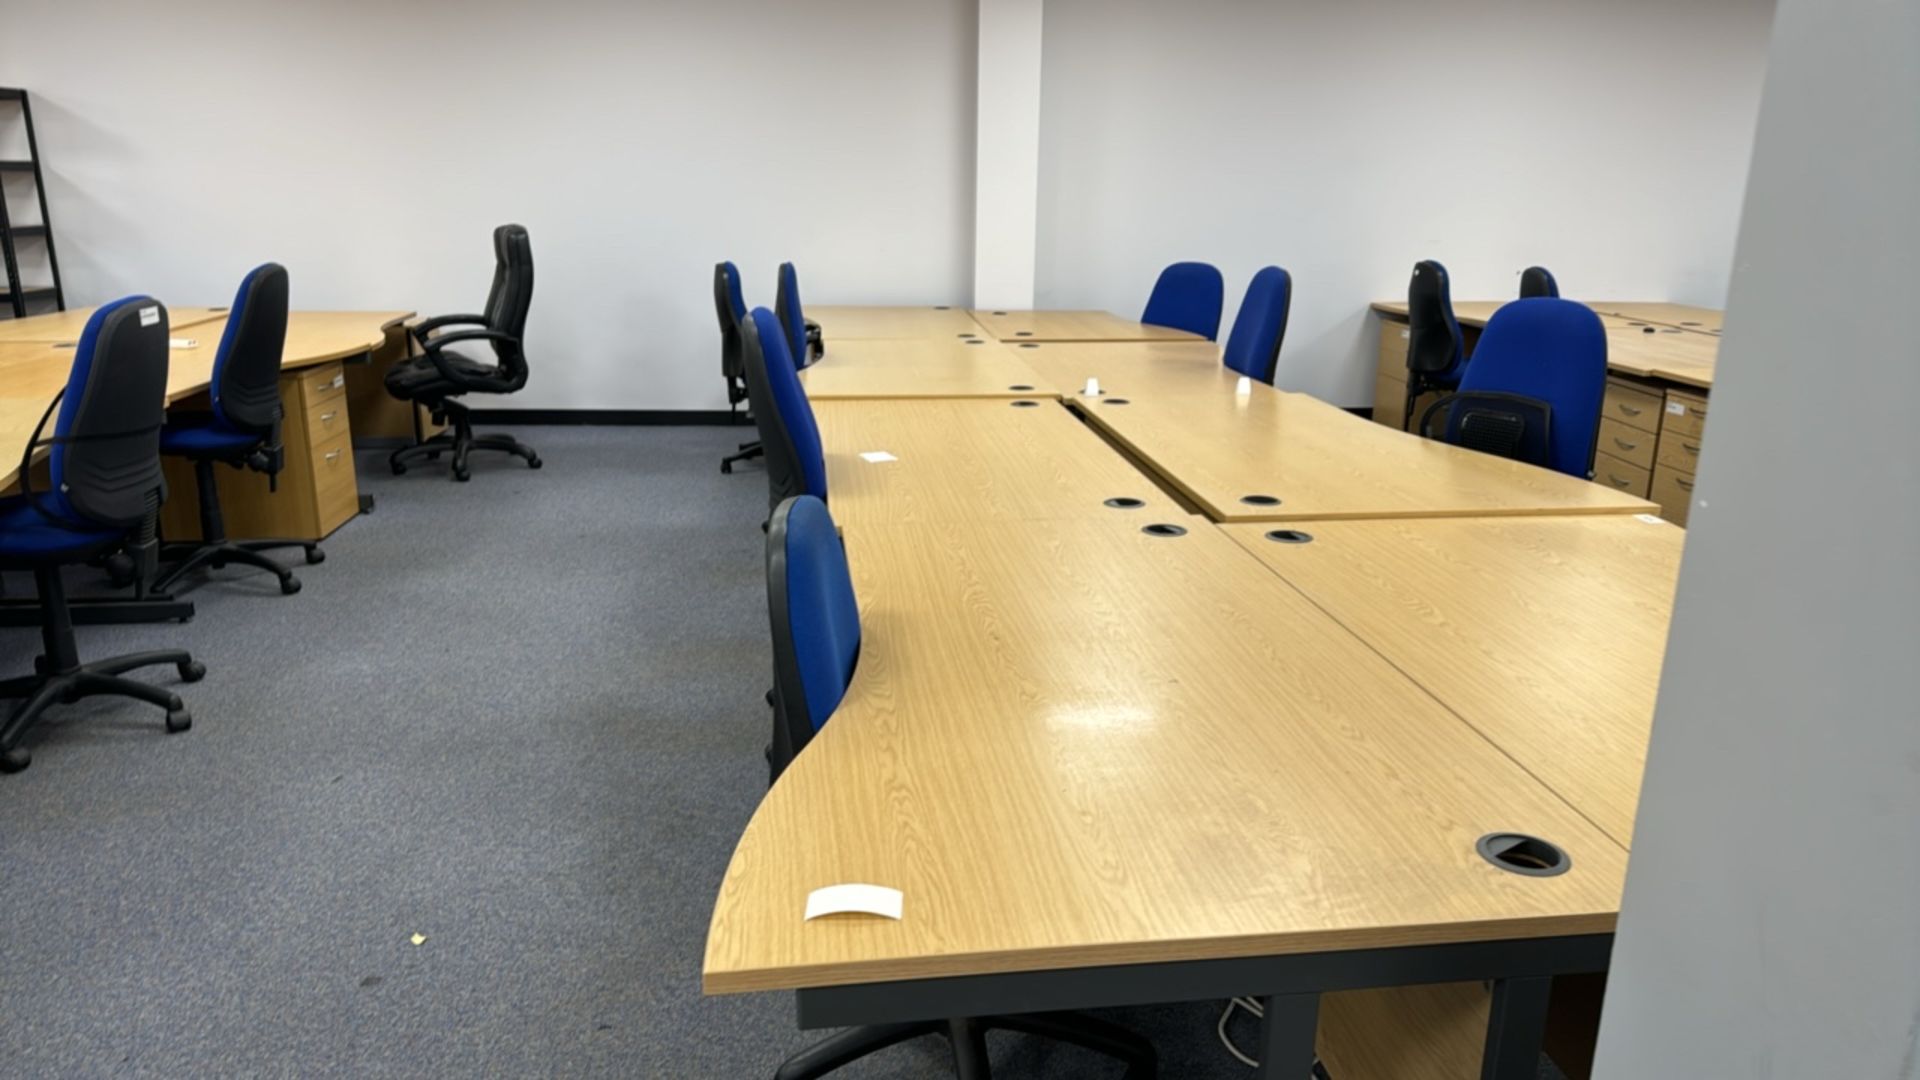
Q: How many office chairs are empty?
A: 12